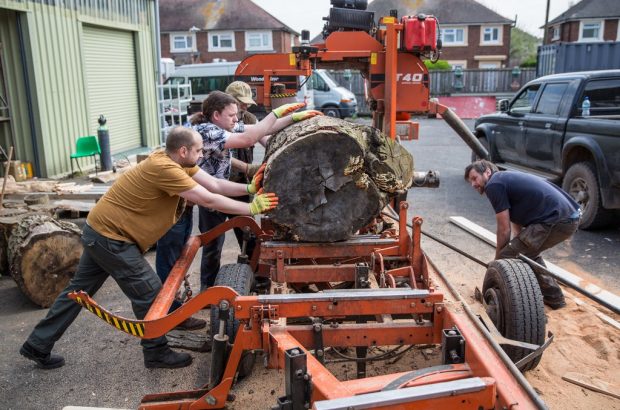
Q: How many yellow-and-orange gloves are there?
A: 4